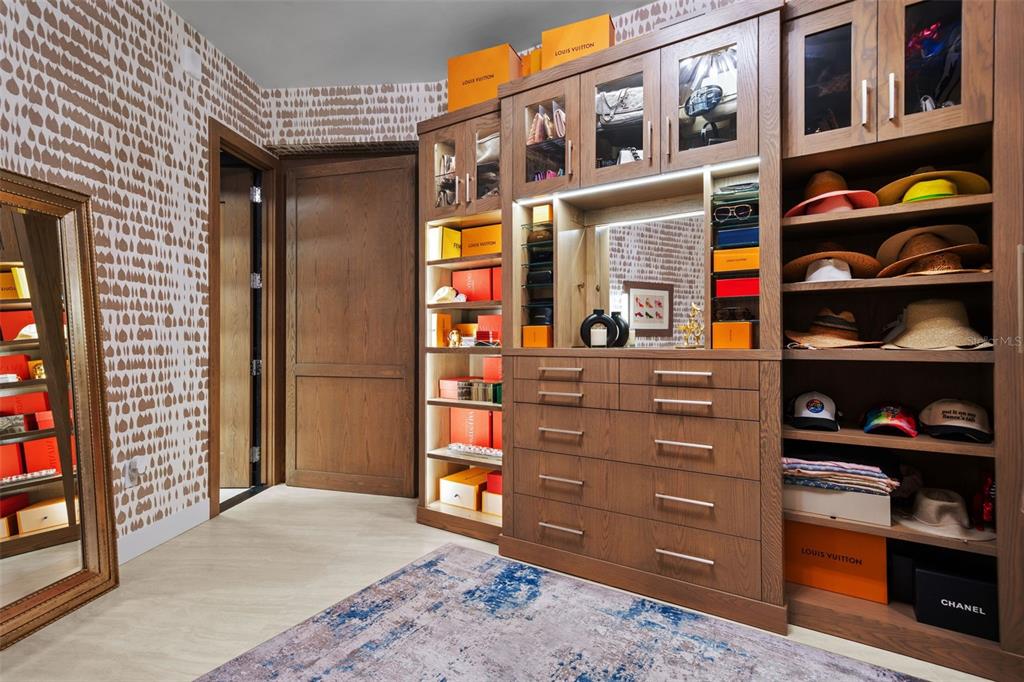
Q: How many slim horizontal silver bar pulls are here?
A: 10